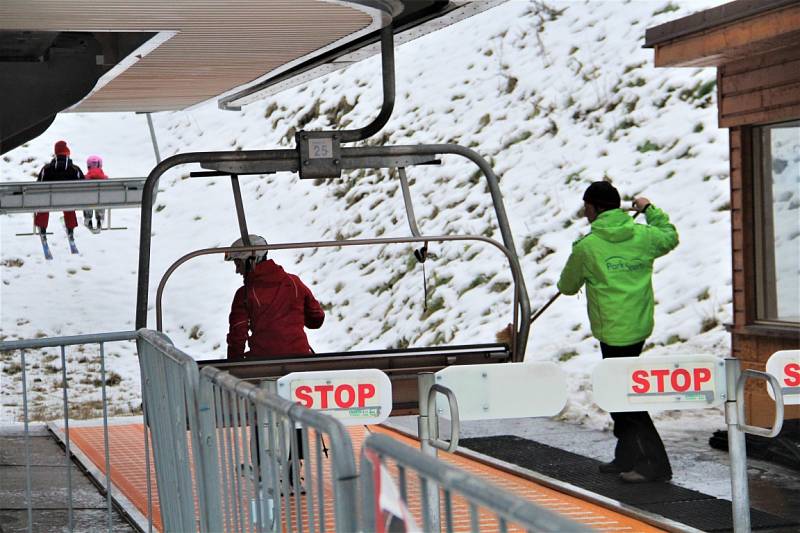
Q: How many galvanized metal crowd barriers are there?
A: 4